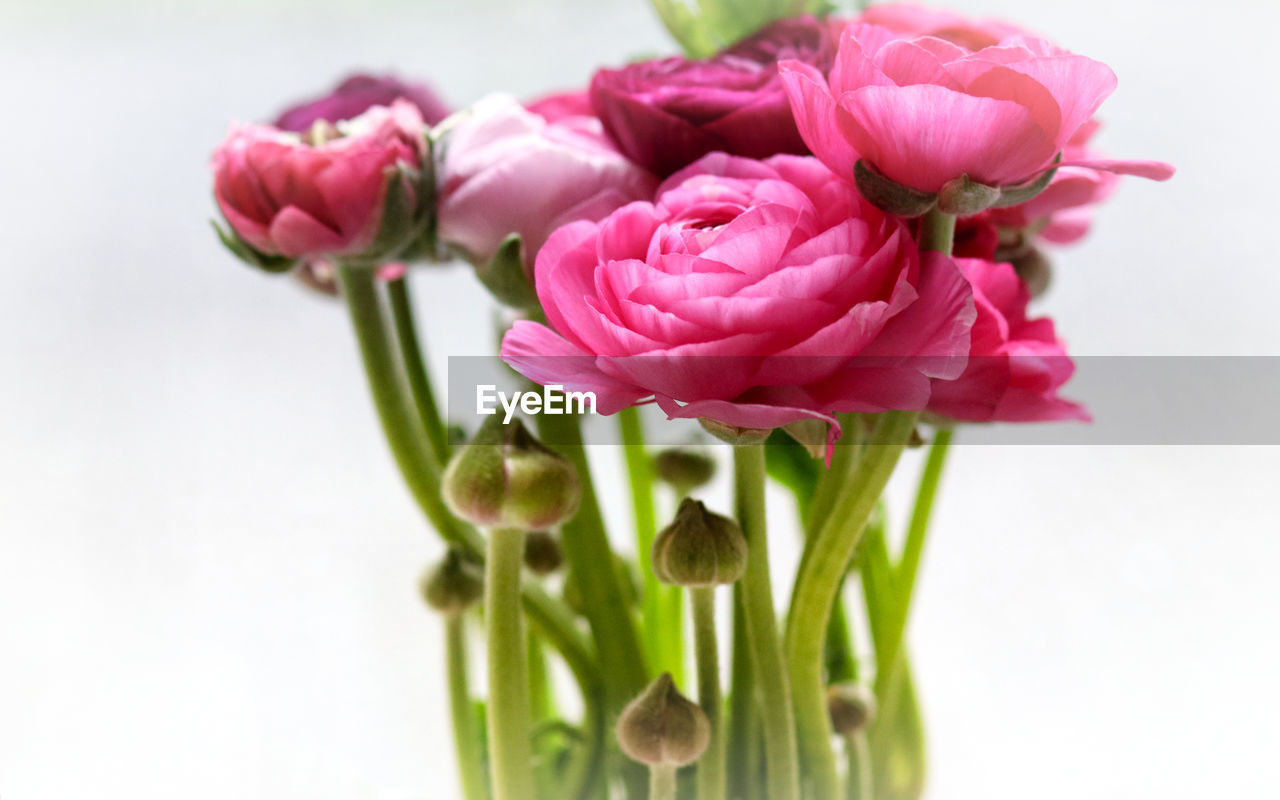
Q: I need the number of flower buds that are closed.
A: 7